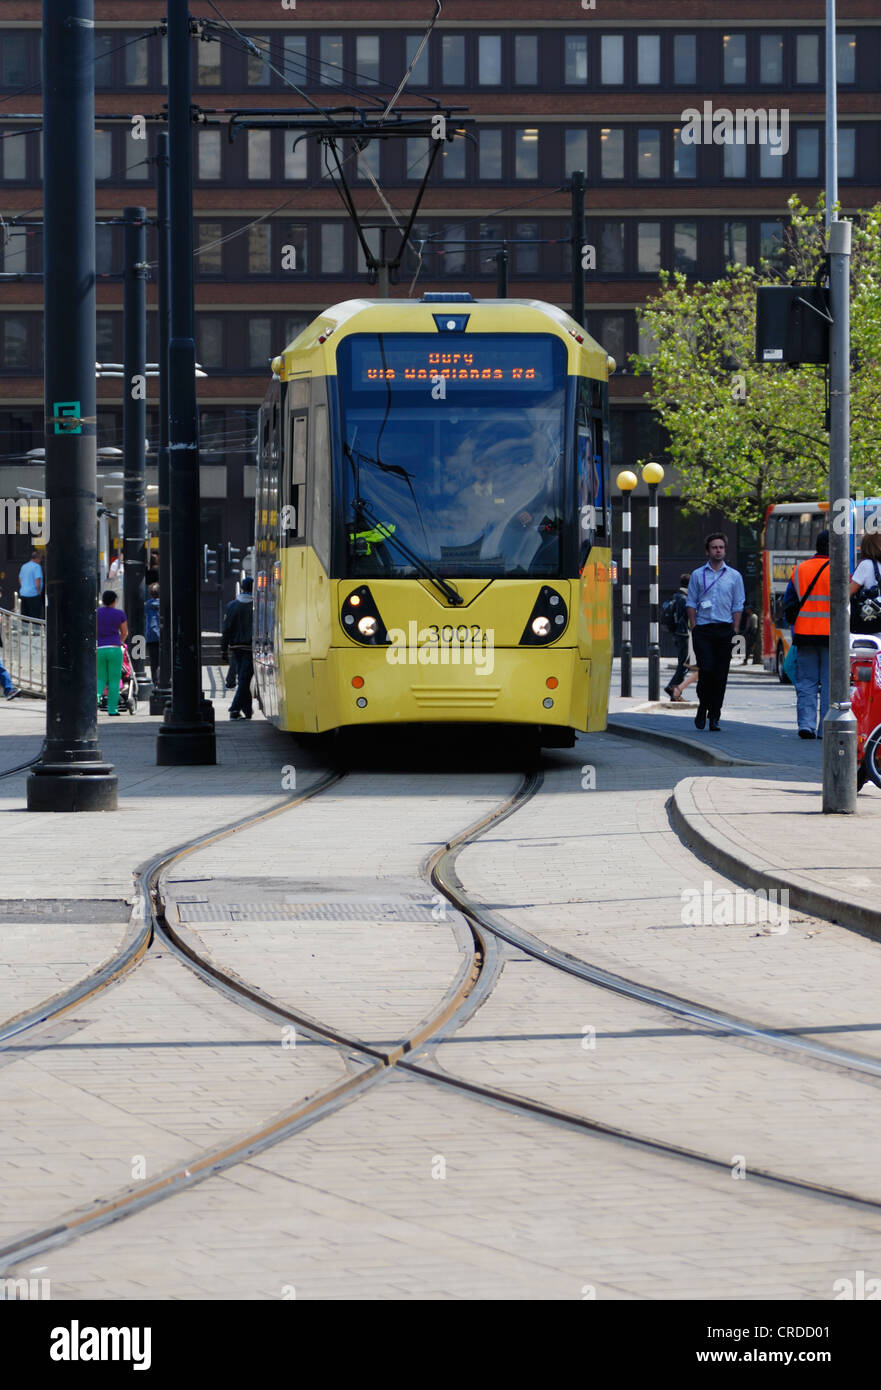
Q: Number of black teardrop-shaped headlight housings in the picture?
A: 2